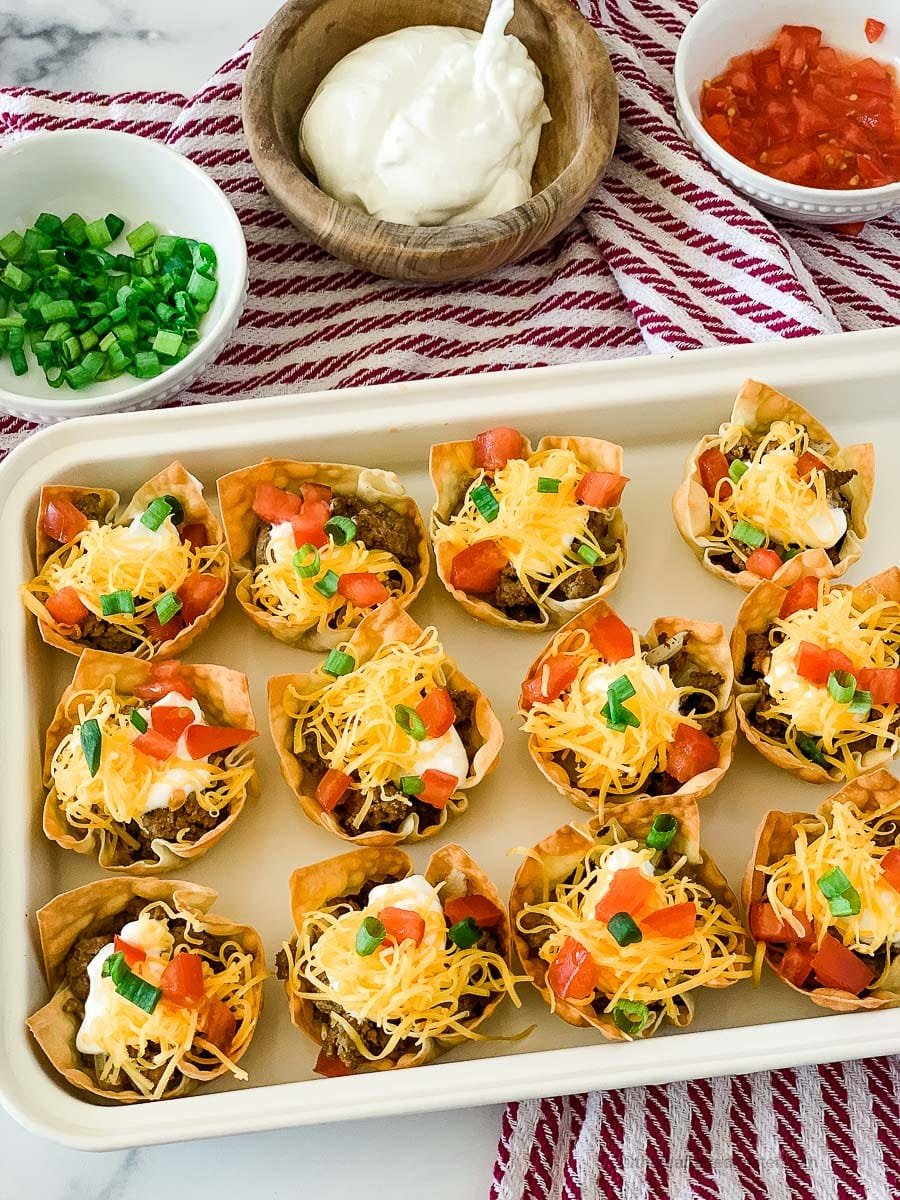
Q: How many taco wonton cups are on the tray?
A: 12